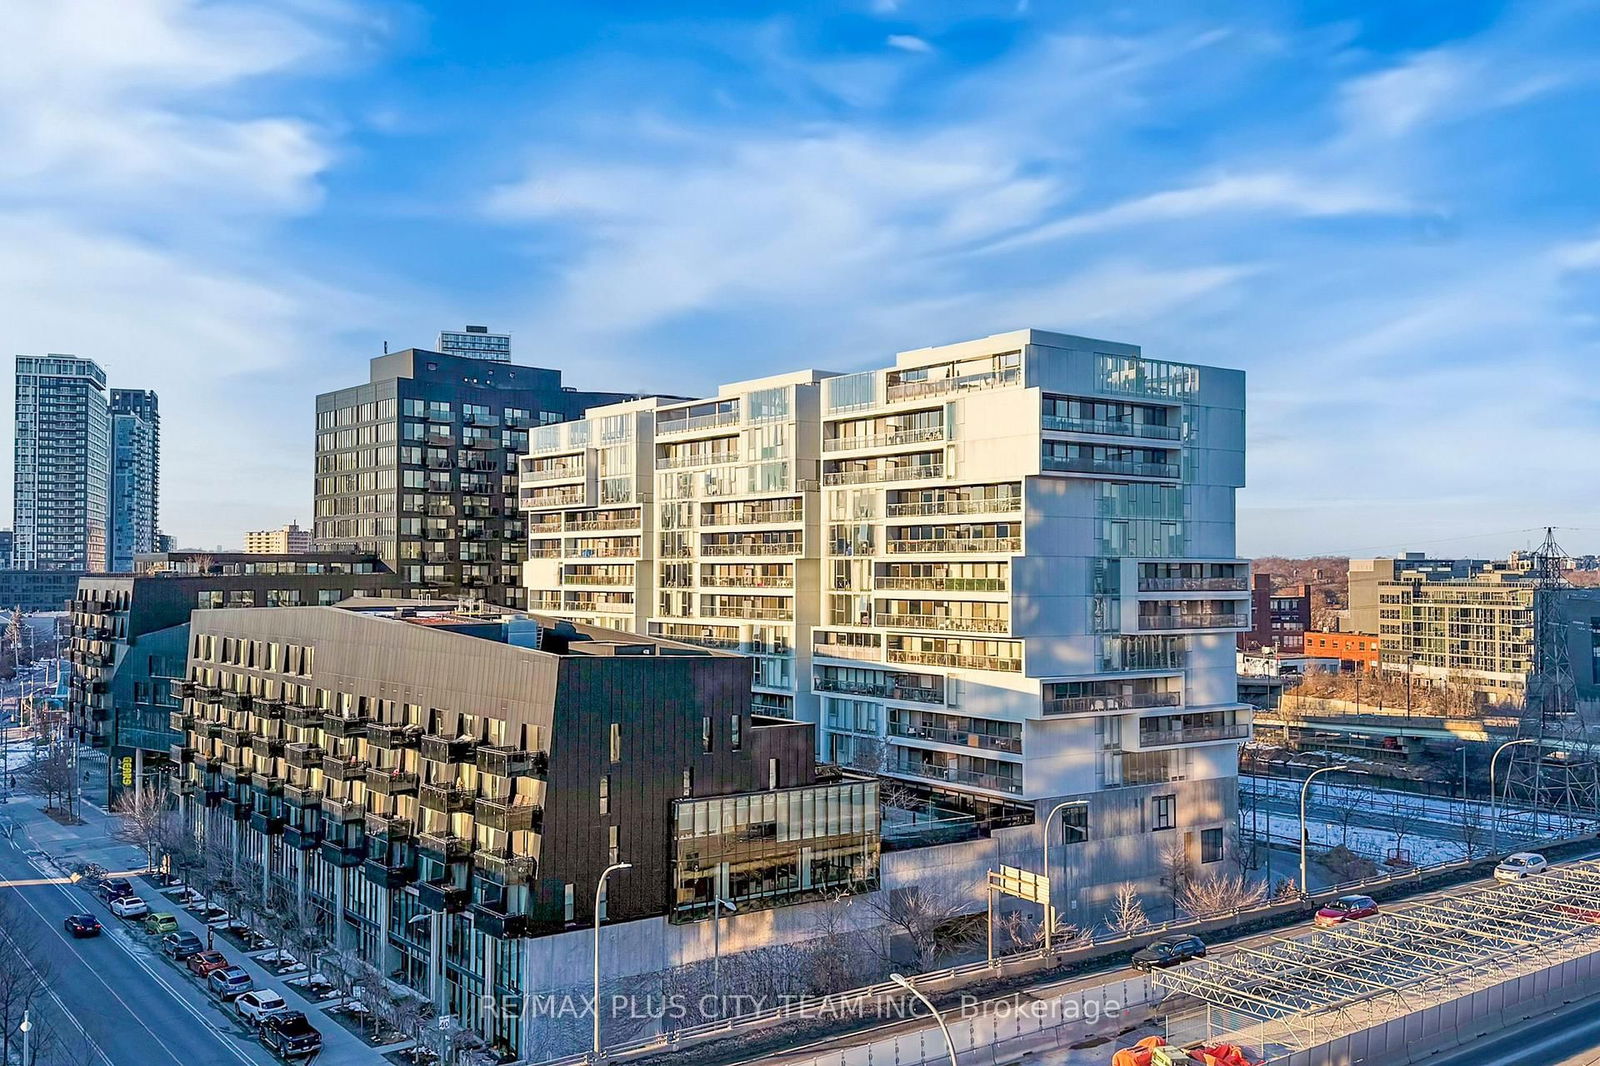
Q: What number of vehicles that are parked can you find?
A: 8